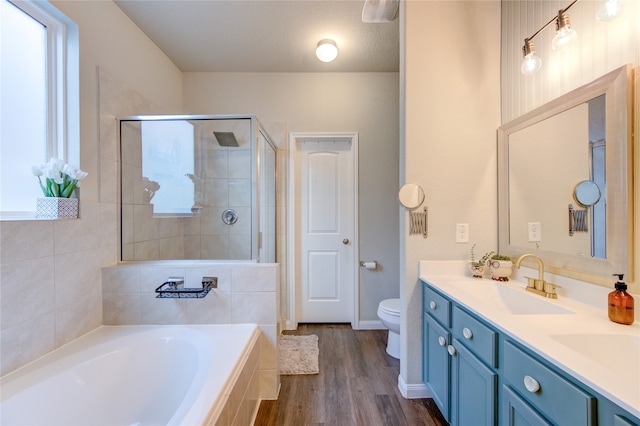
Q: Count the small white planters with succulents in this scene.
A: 2